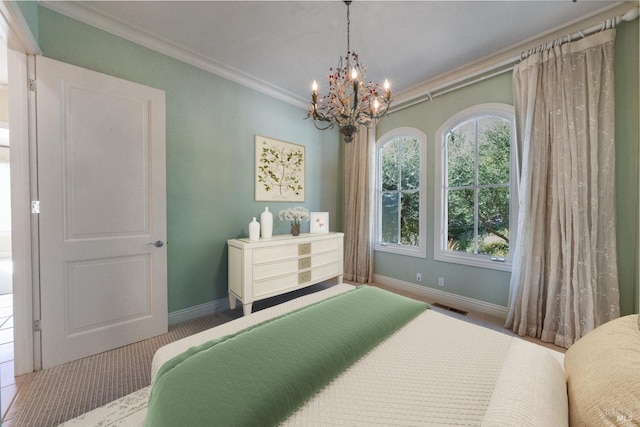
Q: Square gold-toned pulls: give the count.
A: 3